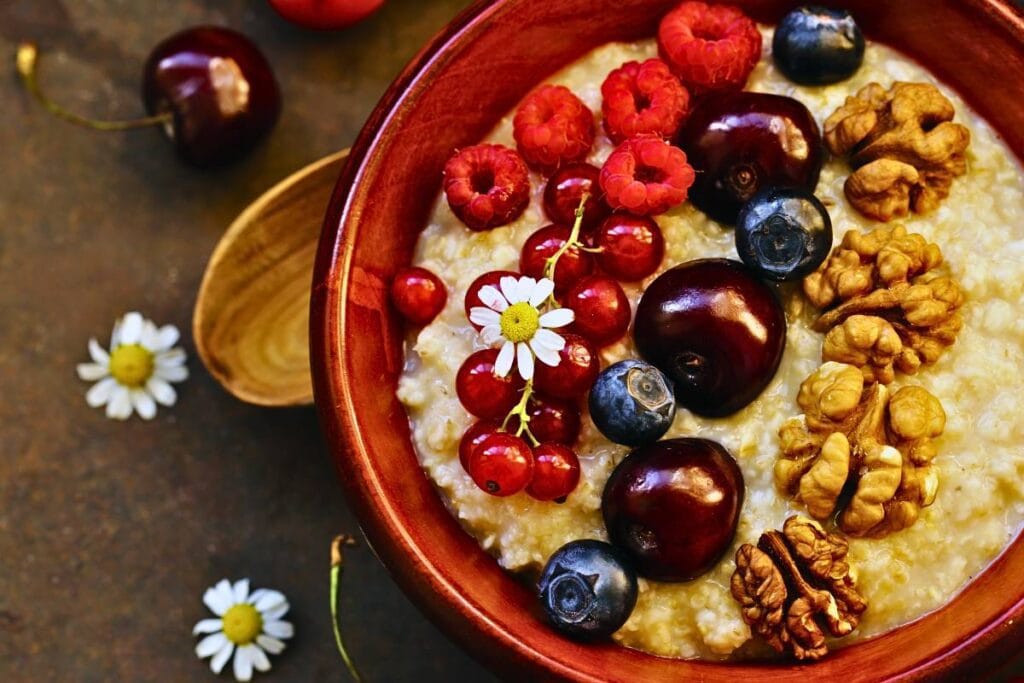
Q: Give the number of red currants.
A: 12